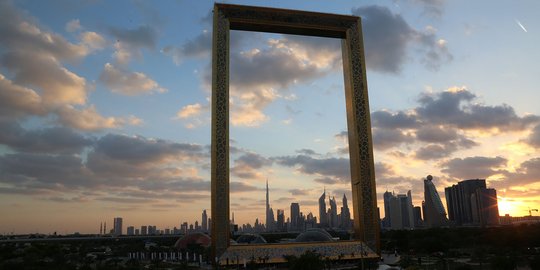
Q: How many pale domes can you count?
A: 2